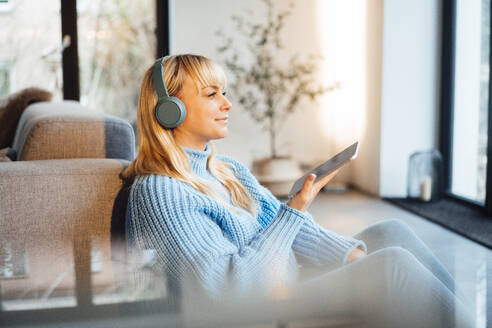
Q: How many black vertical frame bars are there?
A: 4